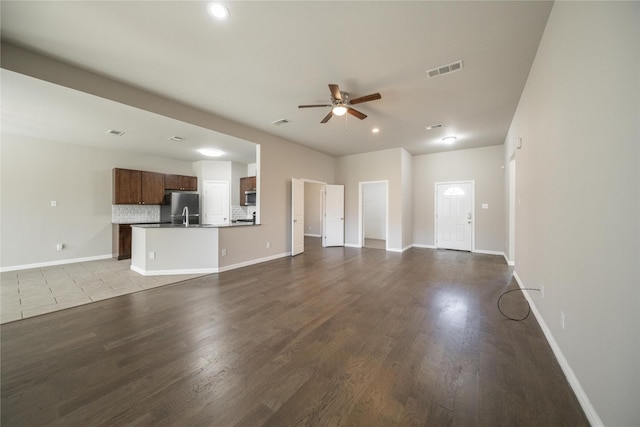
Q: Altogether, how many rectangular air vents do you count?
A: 5